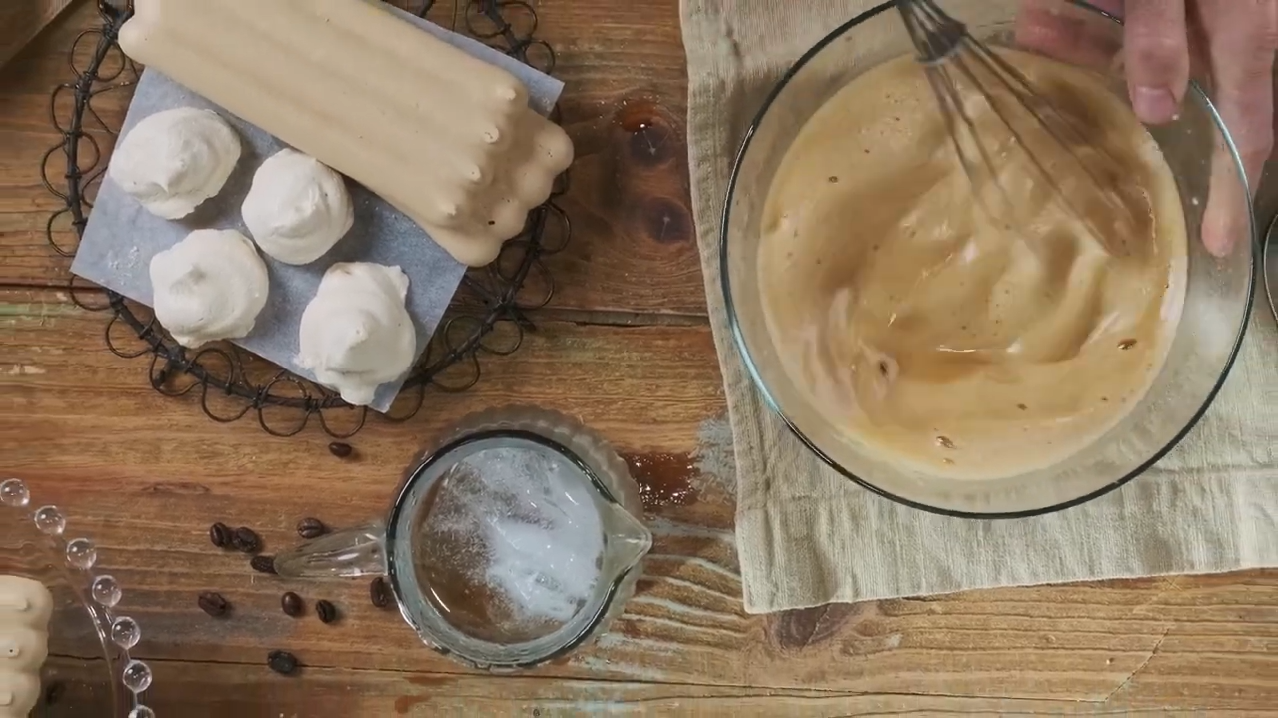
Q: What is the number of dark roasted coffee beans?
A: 10